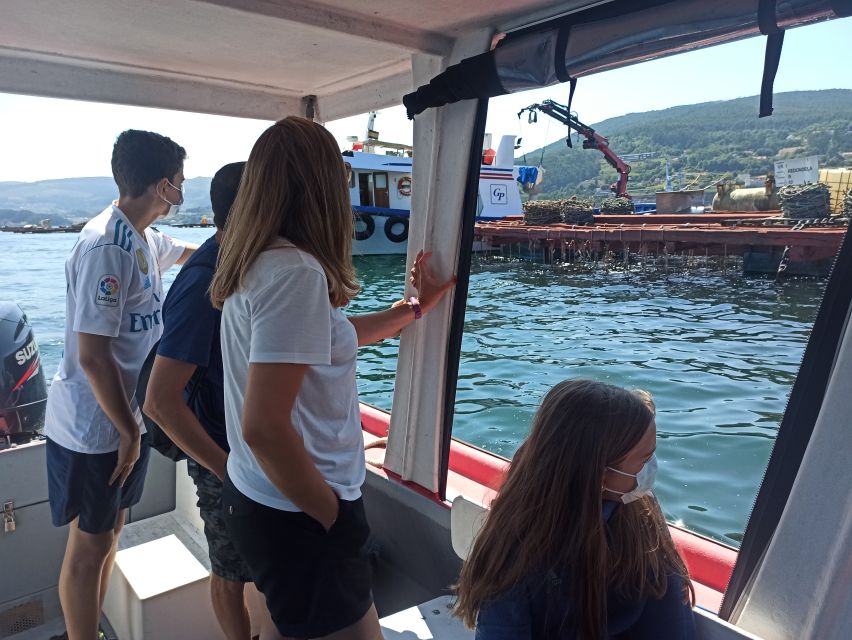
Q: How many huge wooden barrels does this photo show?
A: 0